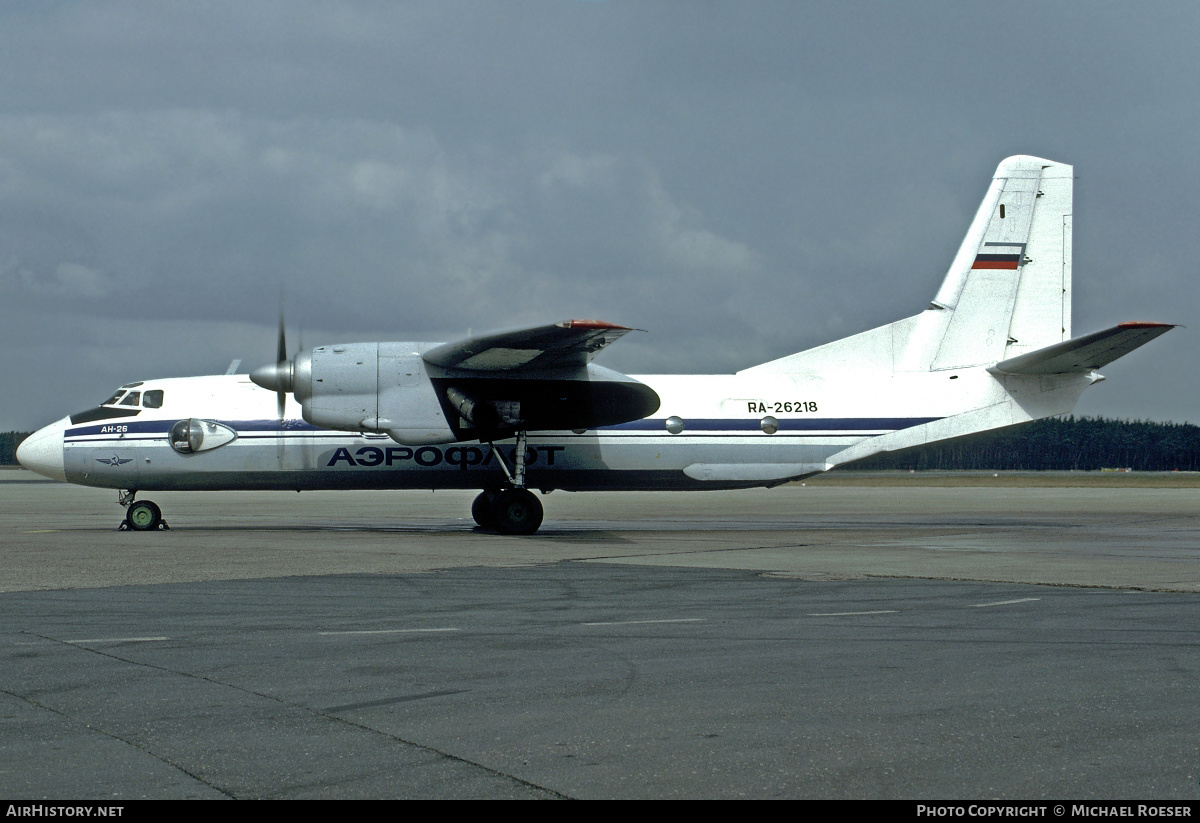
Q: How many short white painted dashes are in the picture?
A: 5